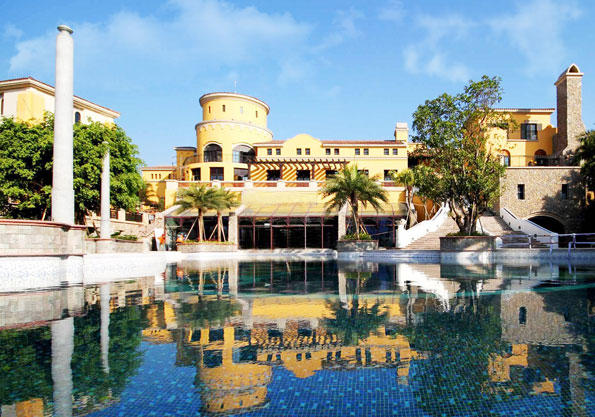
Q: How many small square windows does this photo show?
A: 10